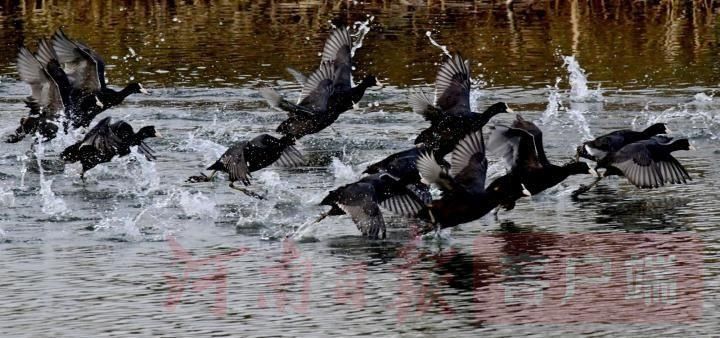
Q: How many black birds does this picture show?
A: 13